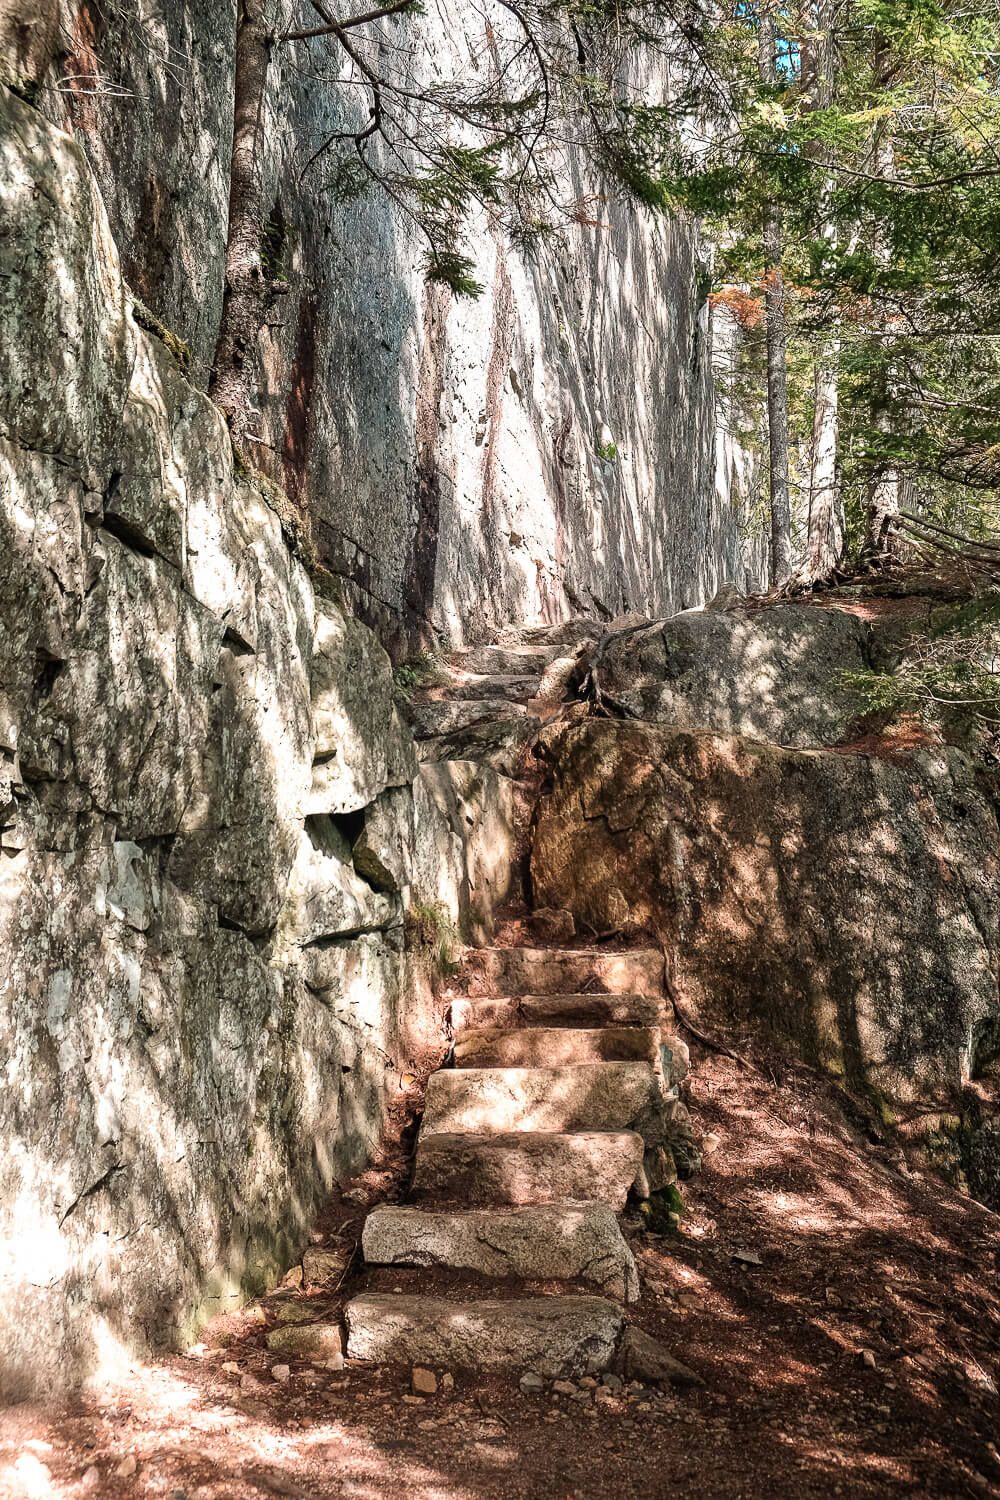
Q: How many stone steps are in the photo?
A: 11